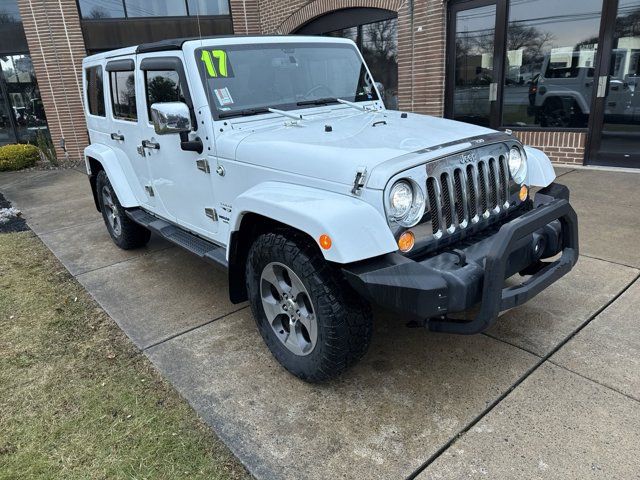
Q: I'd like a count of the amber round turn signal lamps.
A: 3